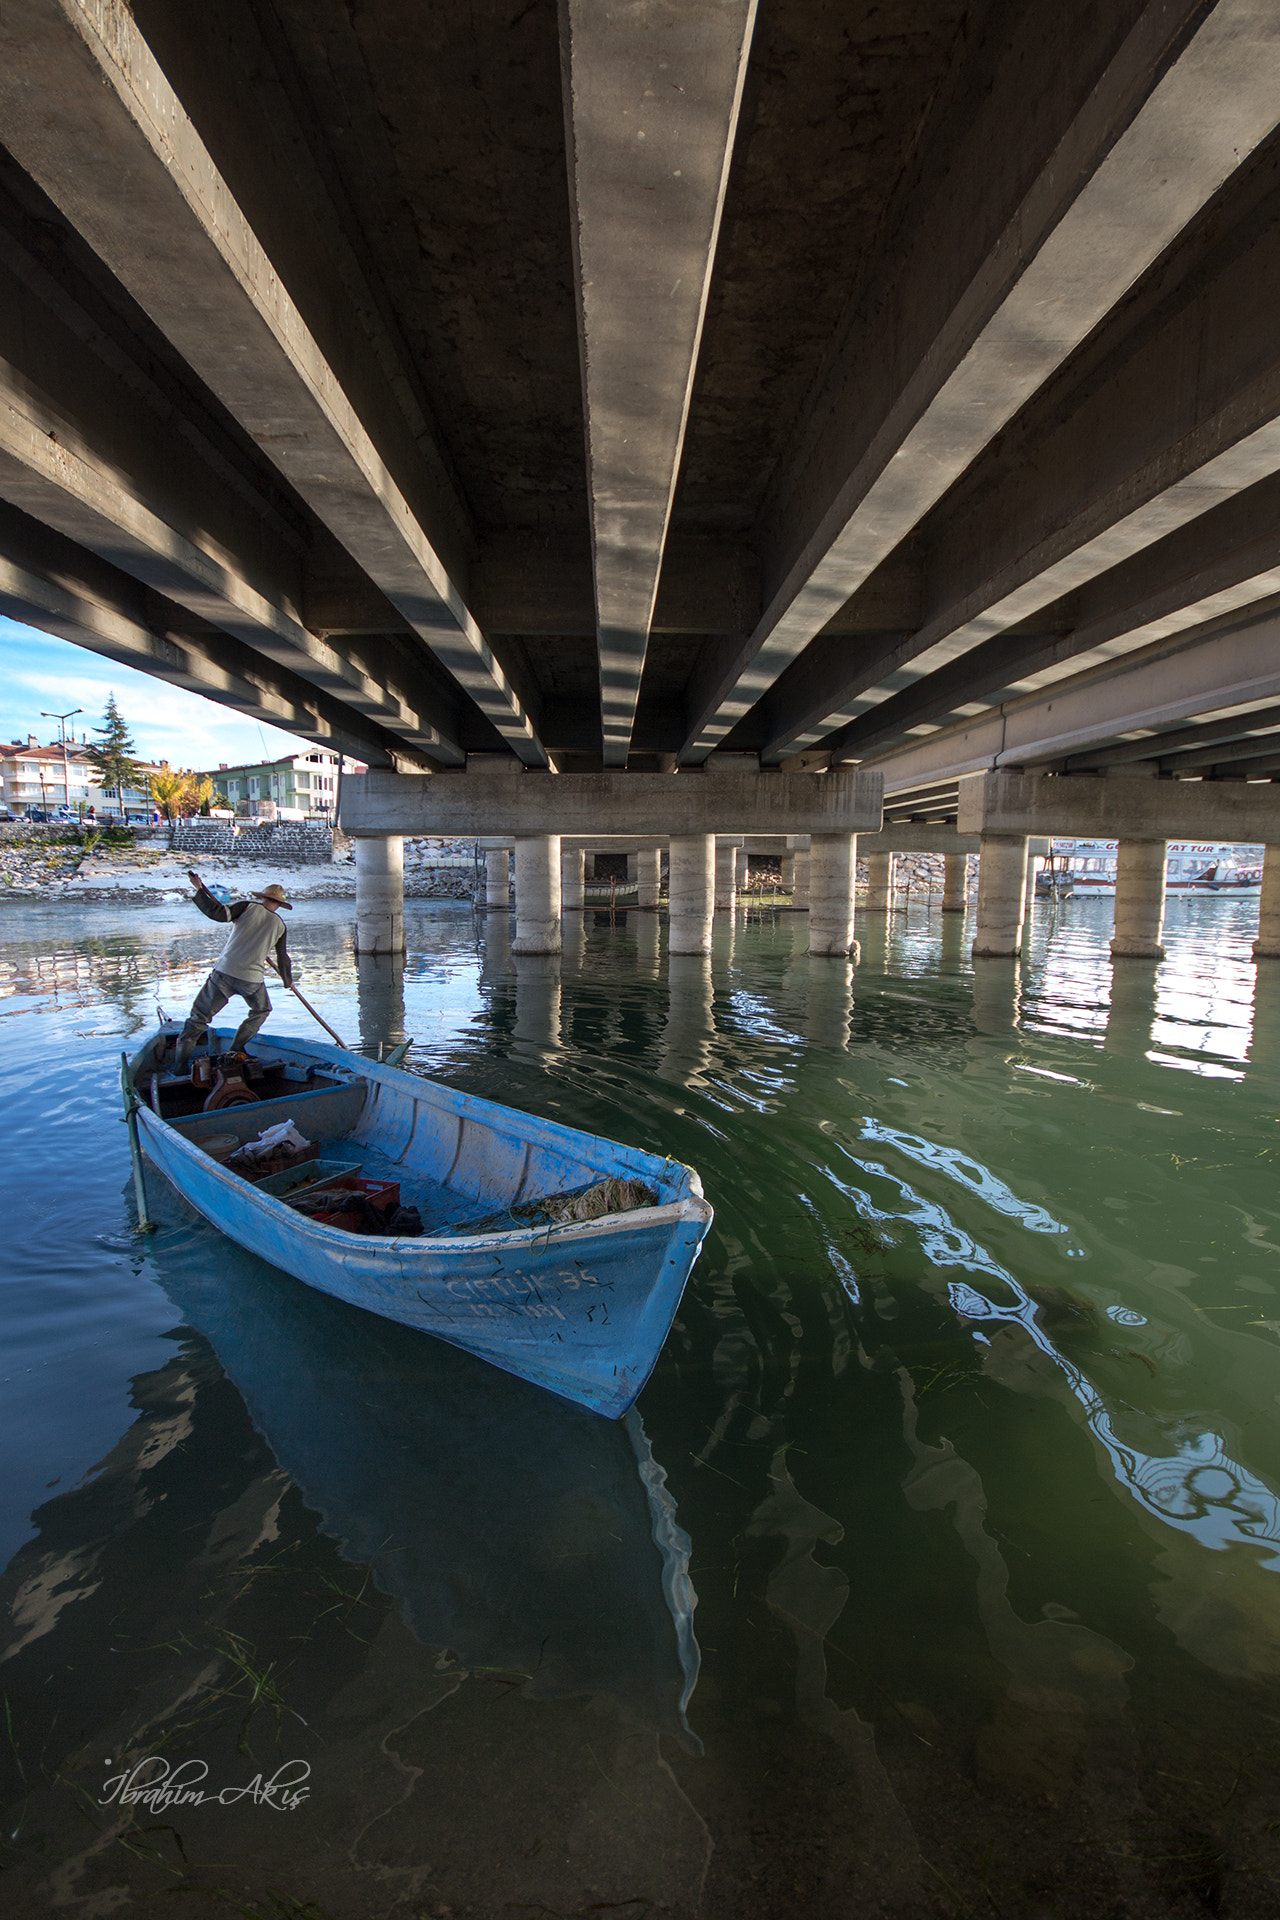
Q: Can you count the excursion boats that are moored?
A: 1